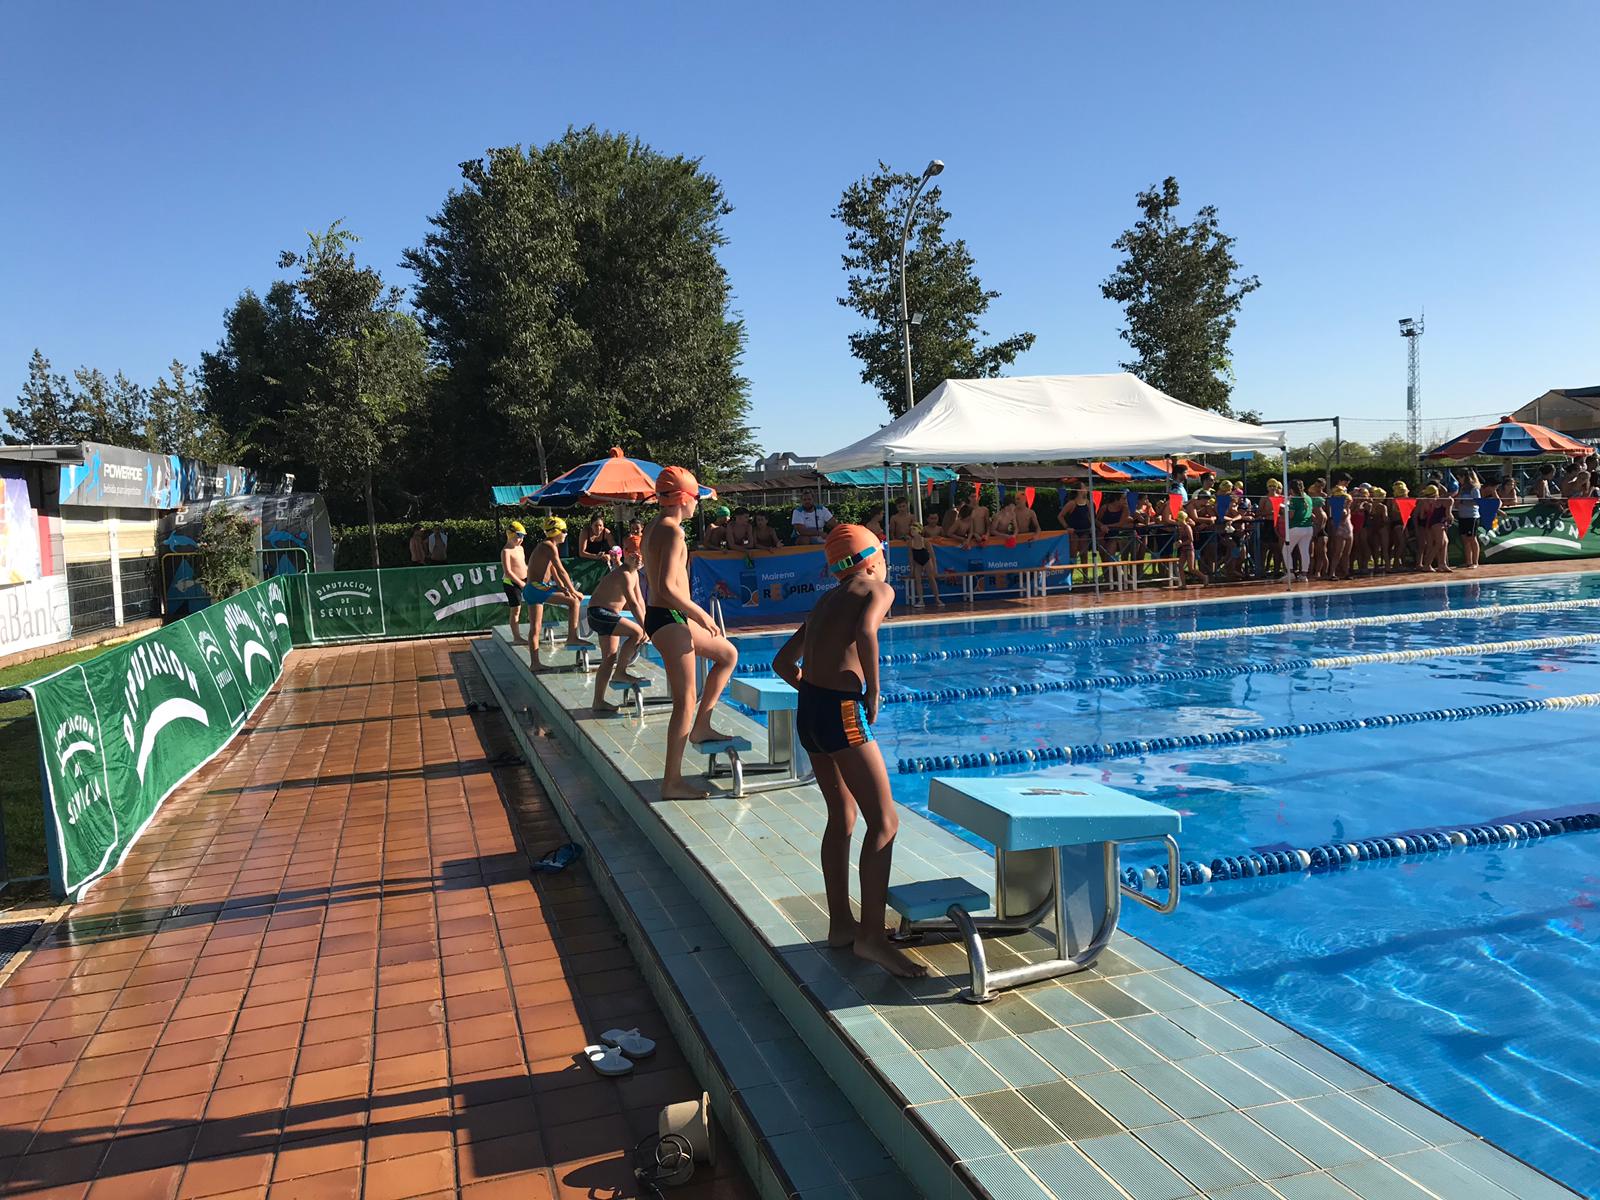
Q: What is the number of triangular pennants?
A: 15